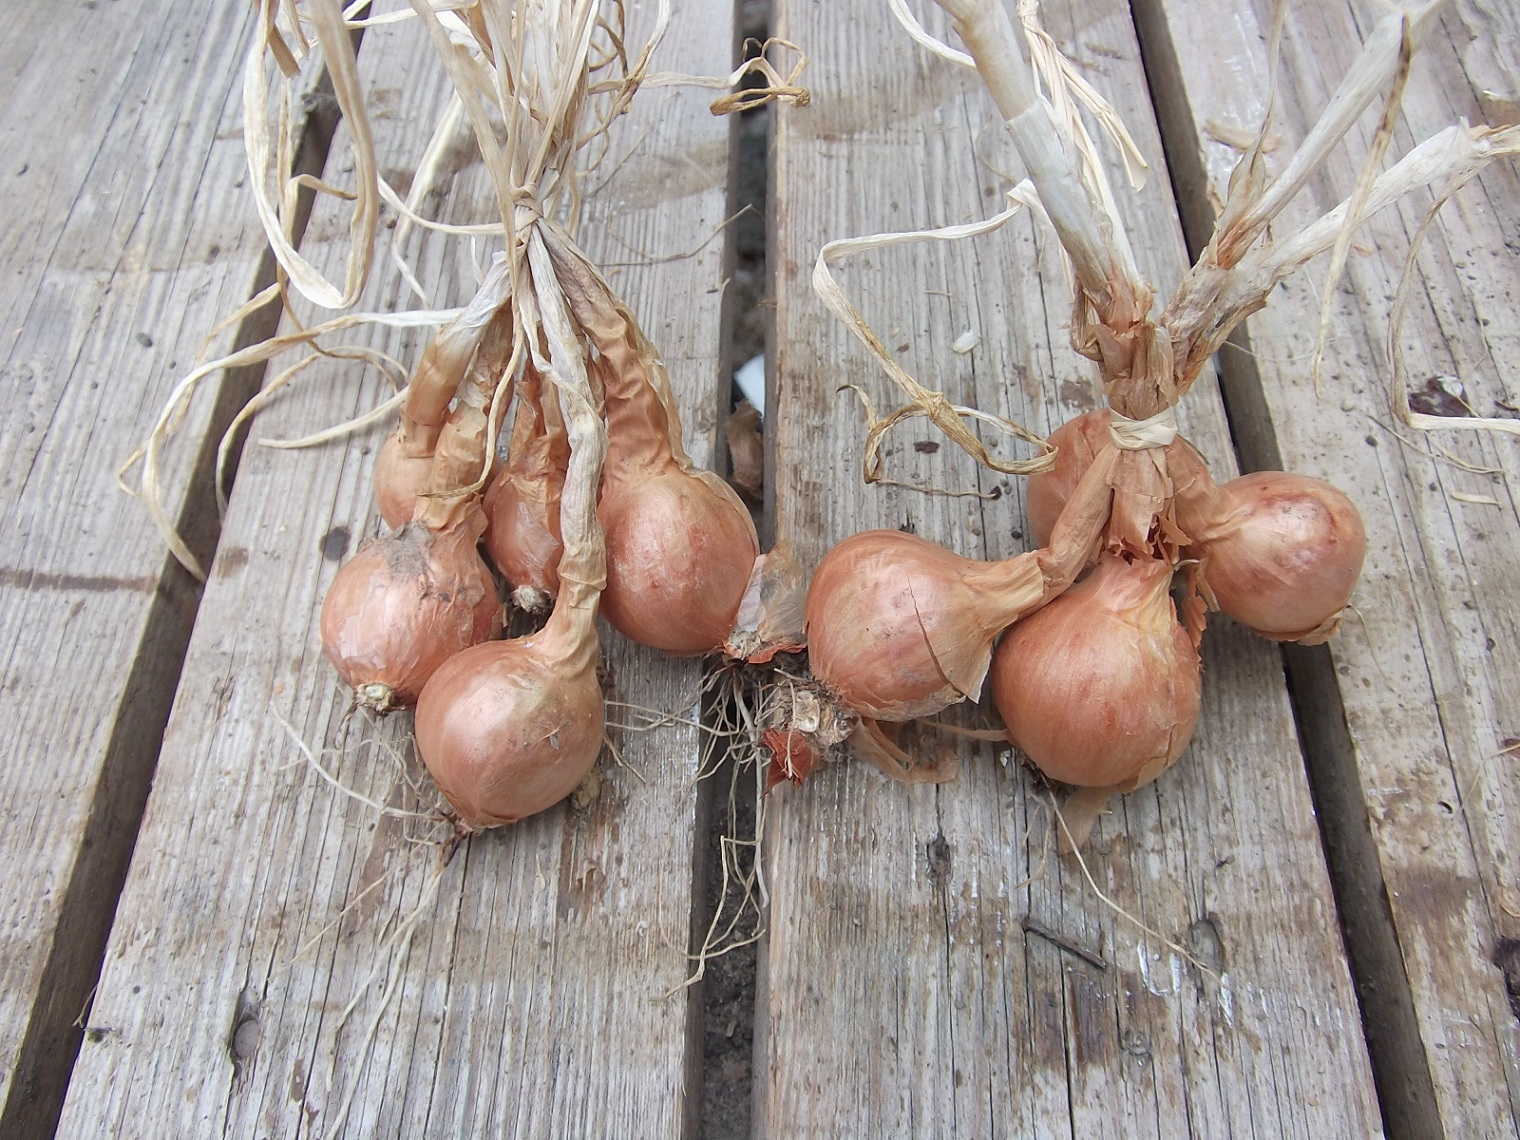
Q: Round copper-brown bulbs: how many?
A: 9